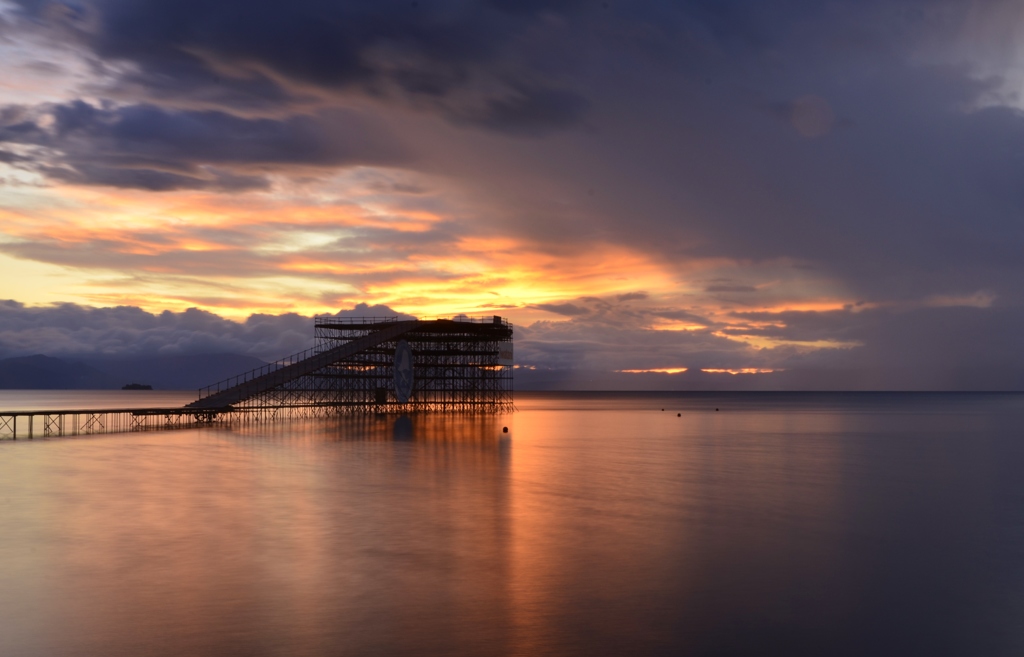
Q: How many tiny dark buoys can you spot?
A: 4